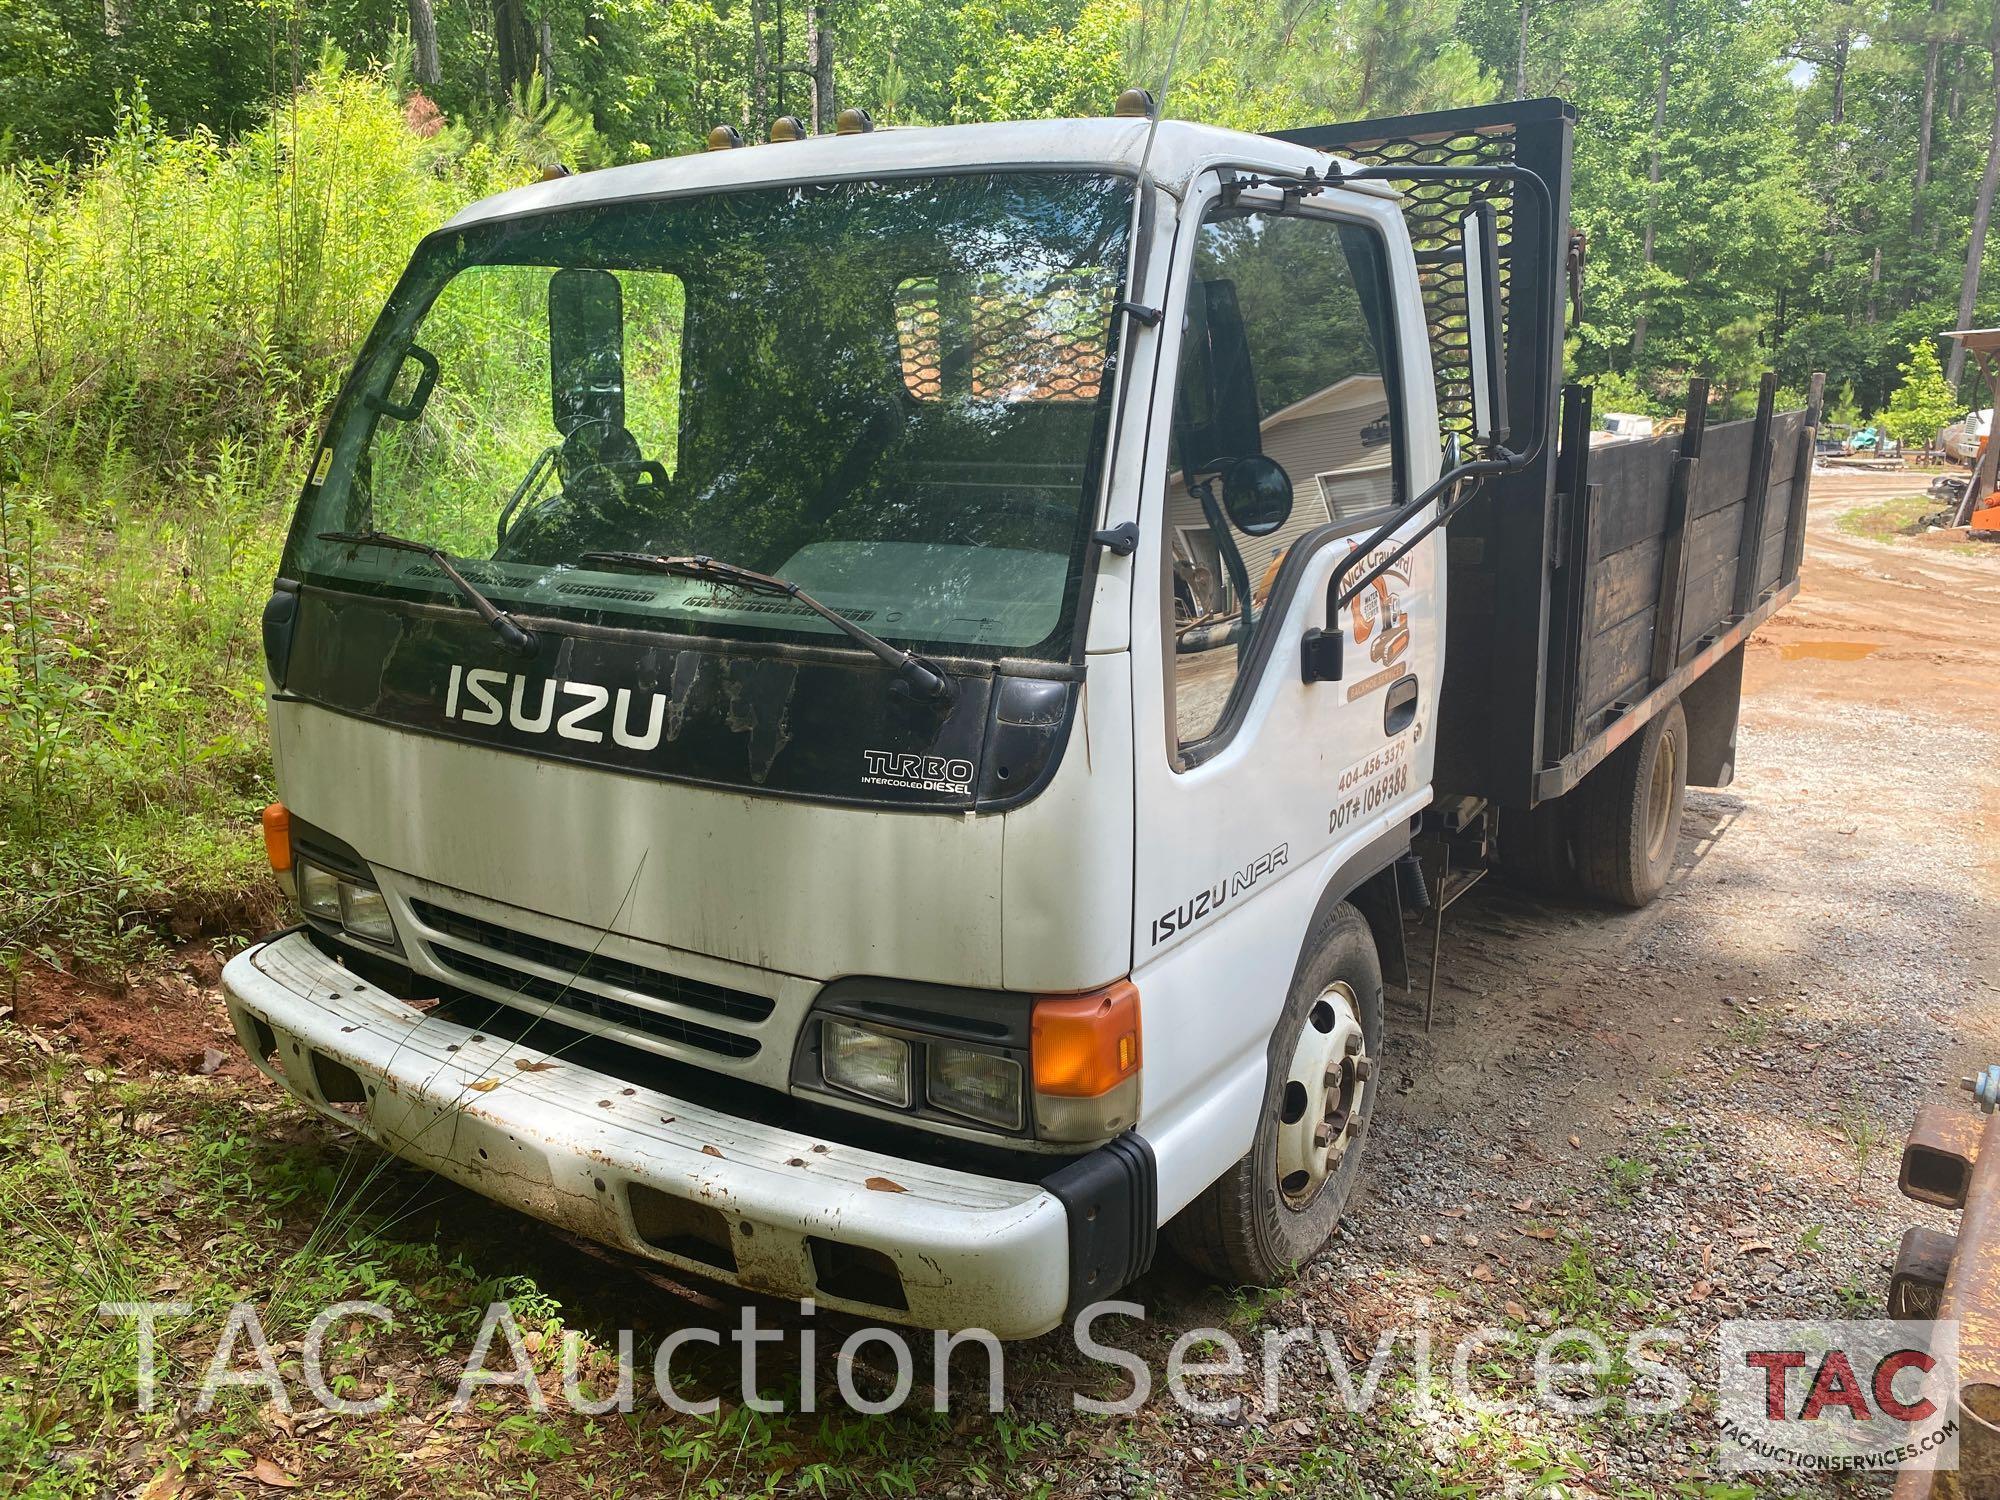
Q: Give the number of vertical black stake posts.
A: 4